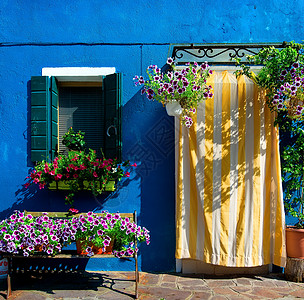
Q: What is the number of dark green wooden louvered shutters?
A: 2